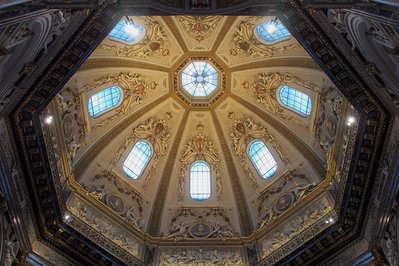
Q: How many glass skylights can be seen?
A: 8